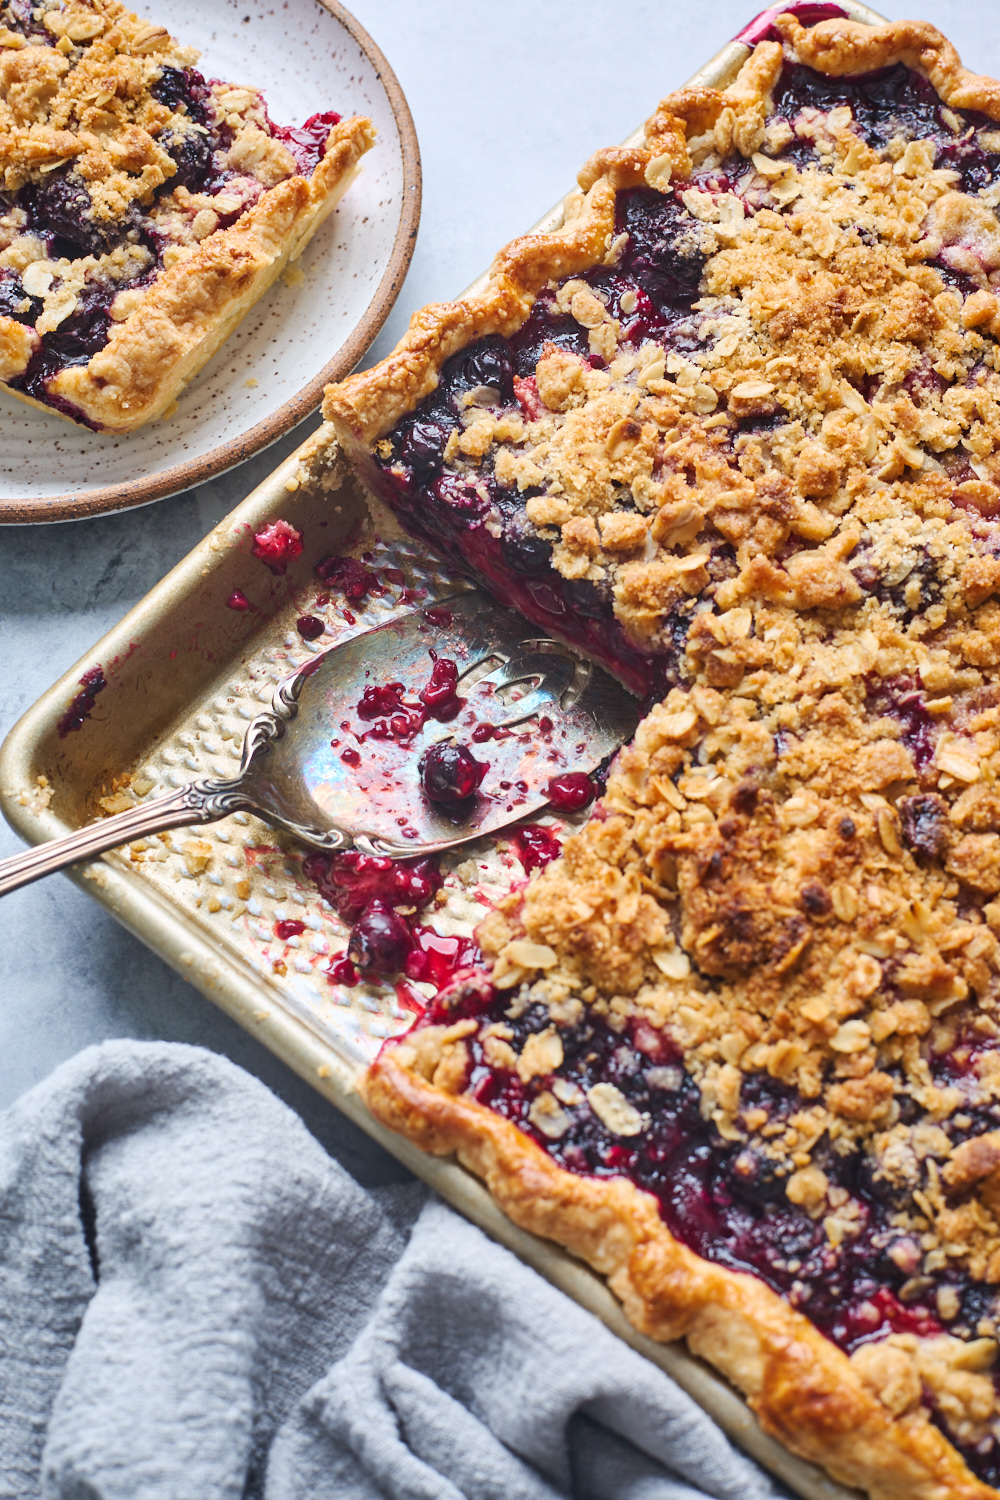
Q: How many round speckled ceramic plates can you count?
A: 1